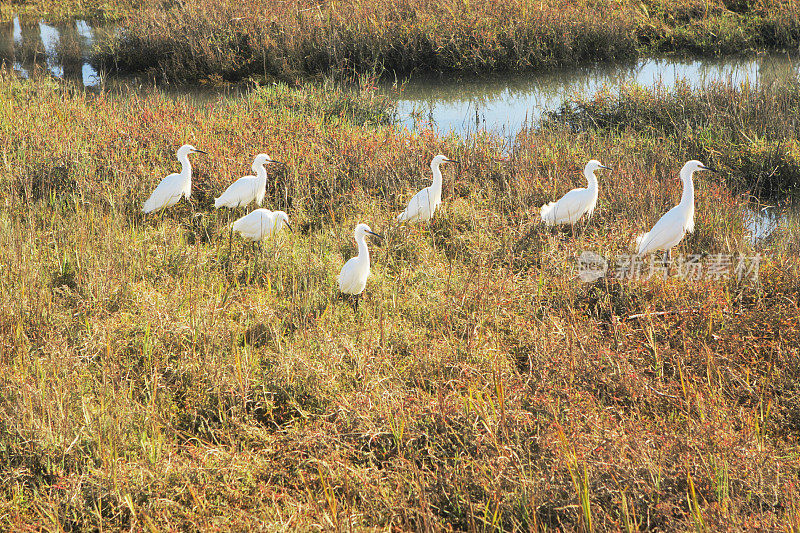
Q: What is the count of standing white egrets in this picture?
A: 7